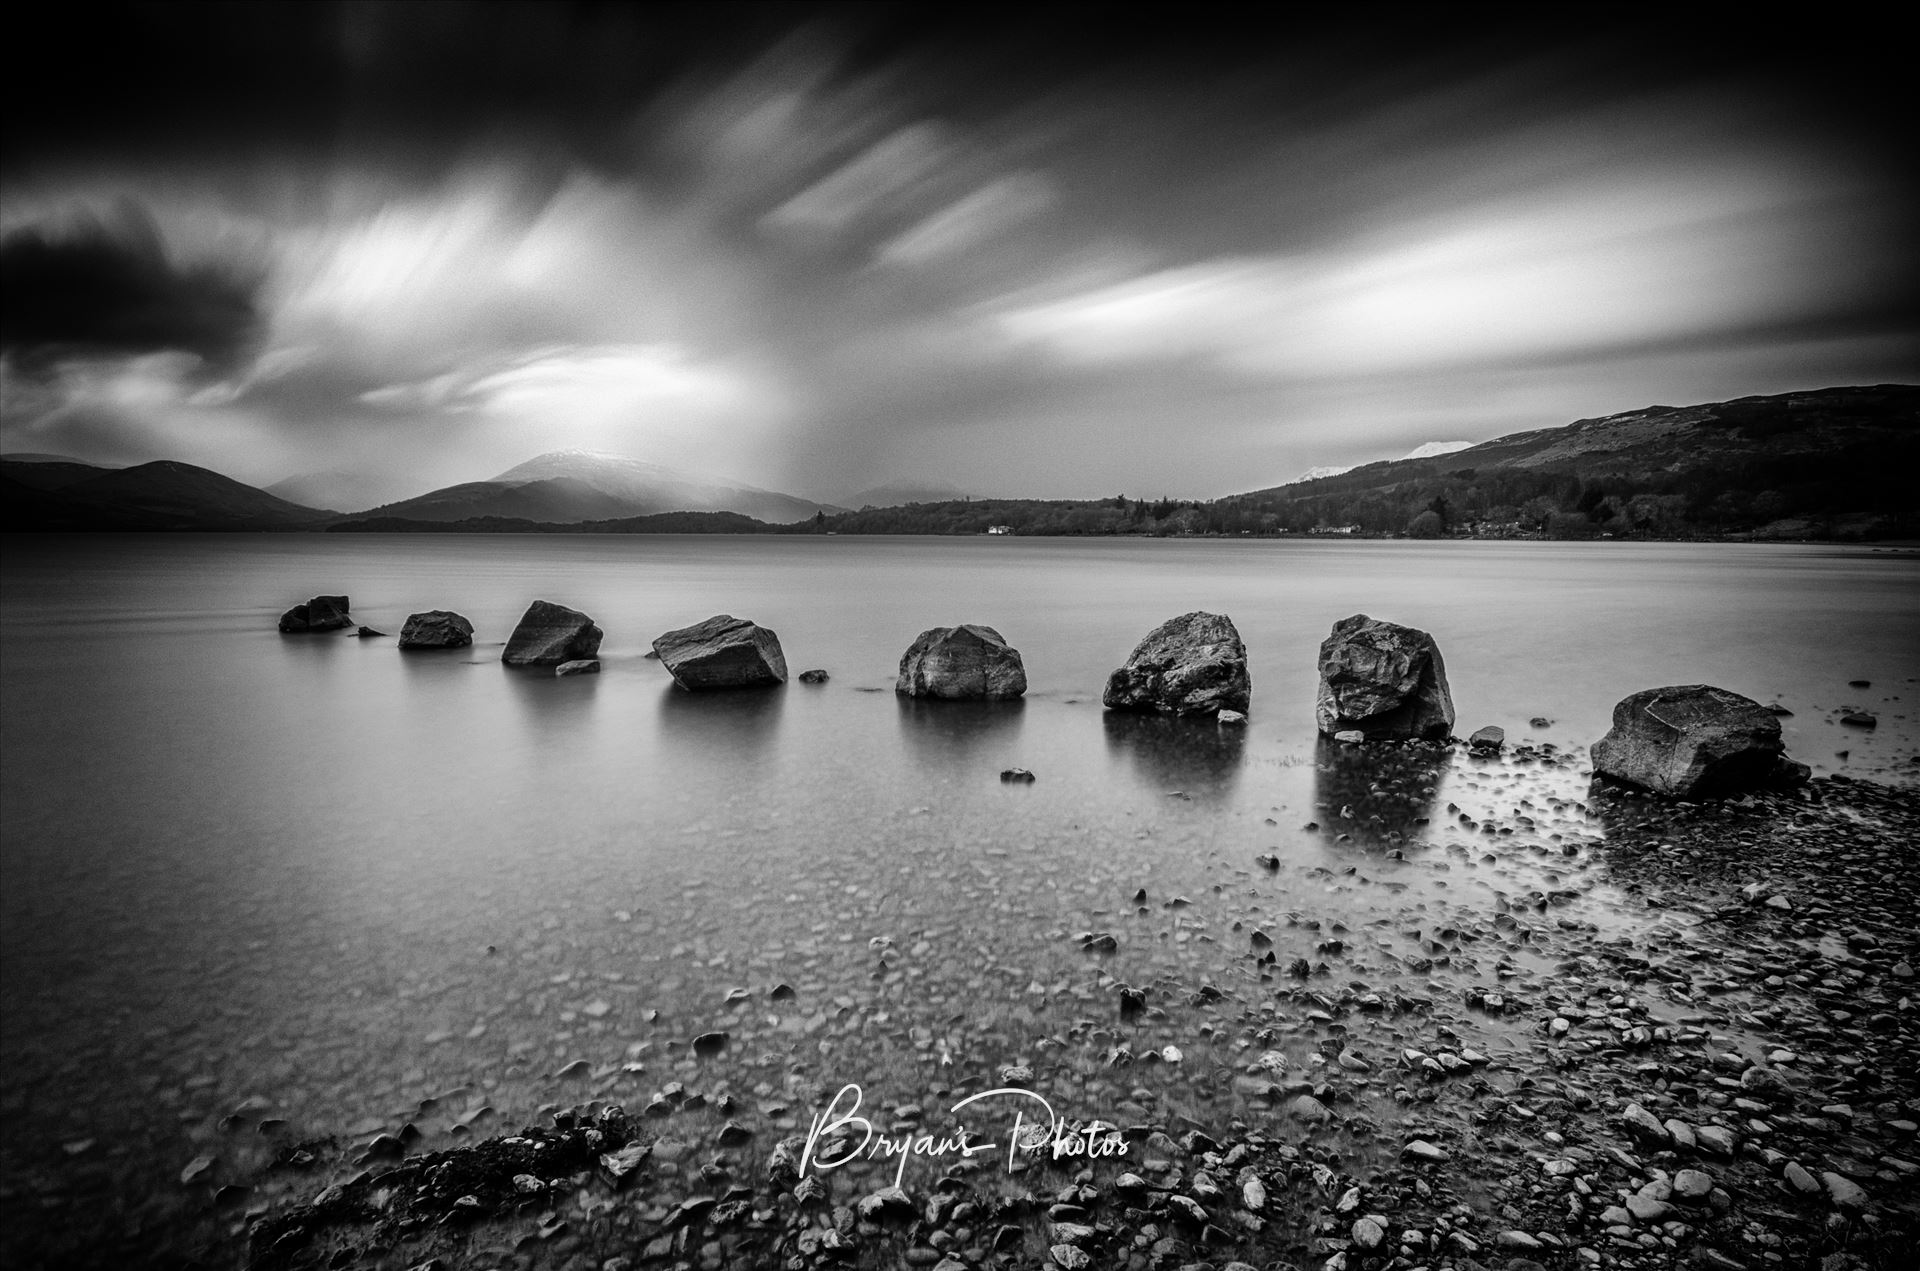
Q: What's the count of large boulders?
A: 8